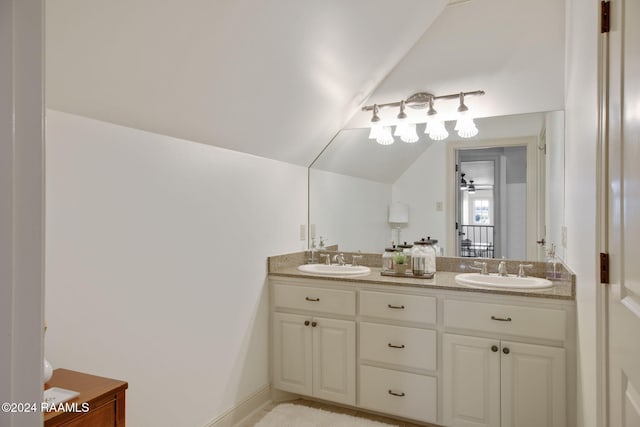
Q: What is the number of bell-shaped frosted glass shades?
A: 4